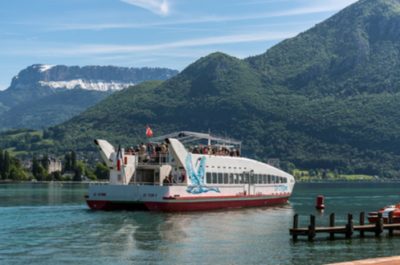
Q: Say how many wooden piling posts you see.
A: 7